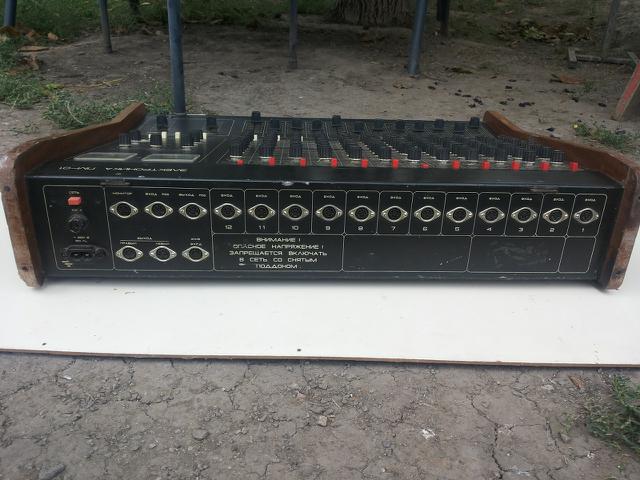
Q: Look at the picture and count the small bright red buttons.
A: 13